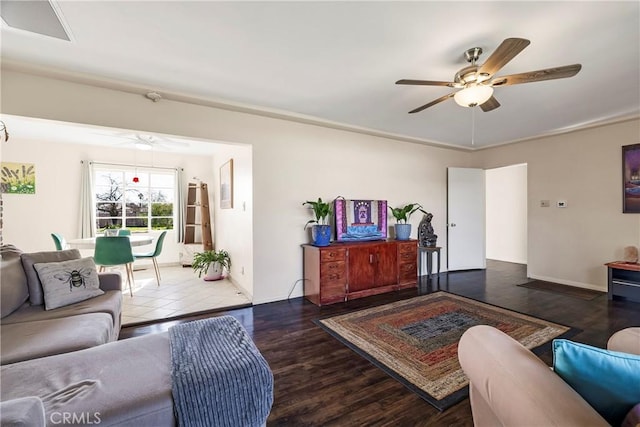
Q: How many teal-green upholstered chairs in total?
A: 4